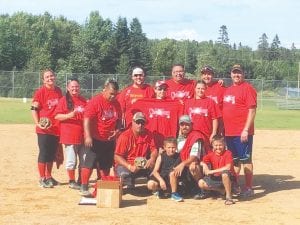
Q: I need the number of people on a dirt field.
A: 13